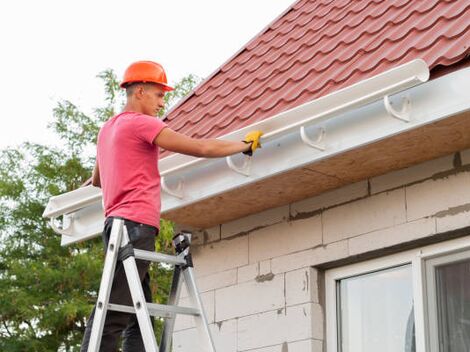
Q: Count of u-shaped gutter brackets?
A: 5